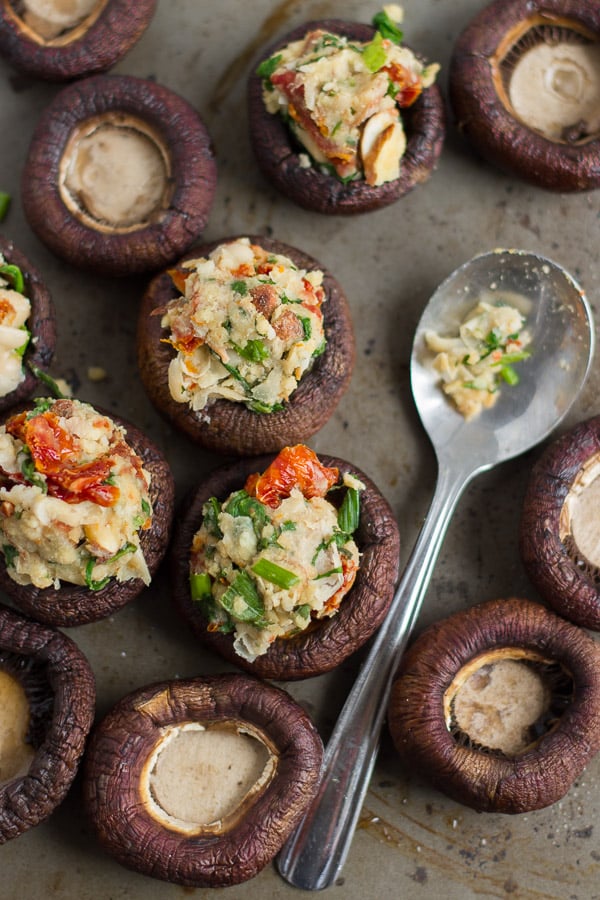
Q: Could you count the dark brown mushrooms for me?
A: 12